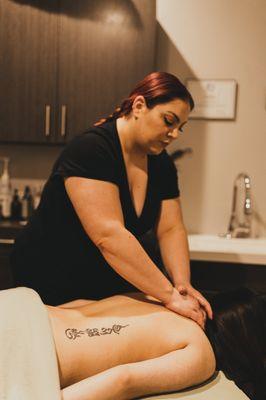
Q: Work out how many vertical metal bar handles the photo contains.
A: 2